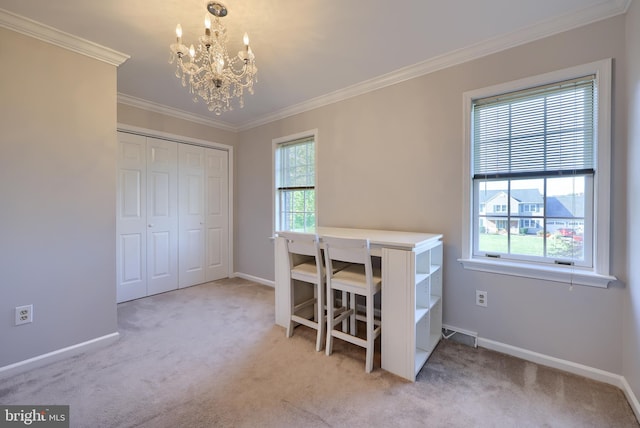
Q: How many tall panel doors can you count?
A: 4